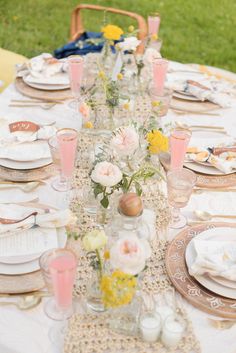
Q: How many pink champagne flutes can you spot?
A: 6